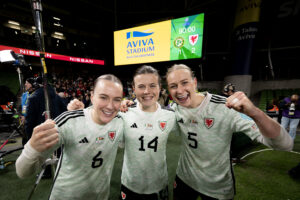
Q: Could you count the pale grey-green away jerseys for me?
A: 3